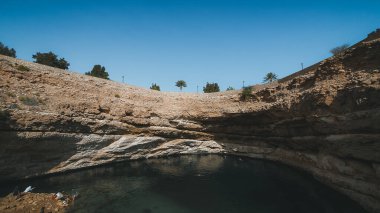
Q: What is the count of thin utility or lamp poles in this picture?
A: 4